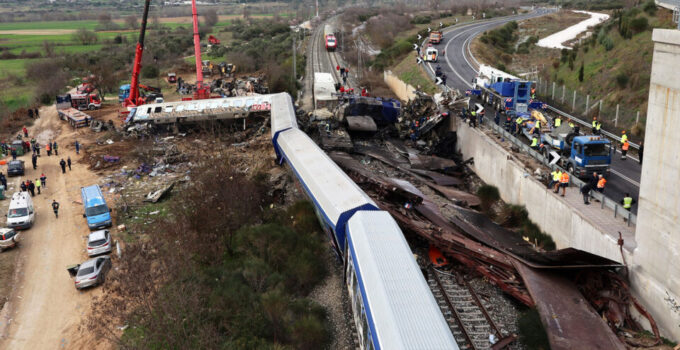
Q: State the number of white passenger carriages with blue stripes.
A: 3